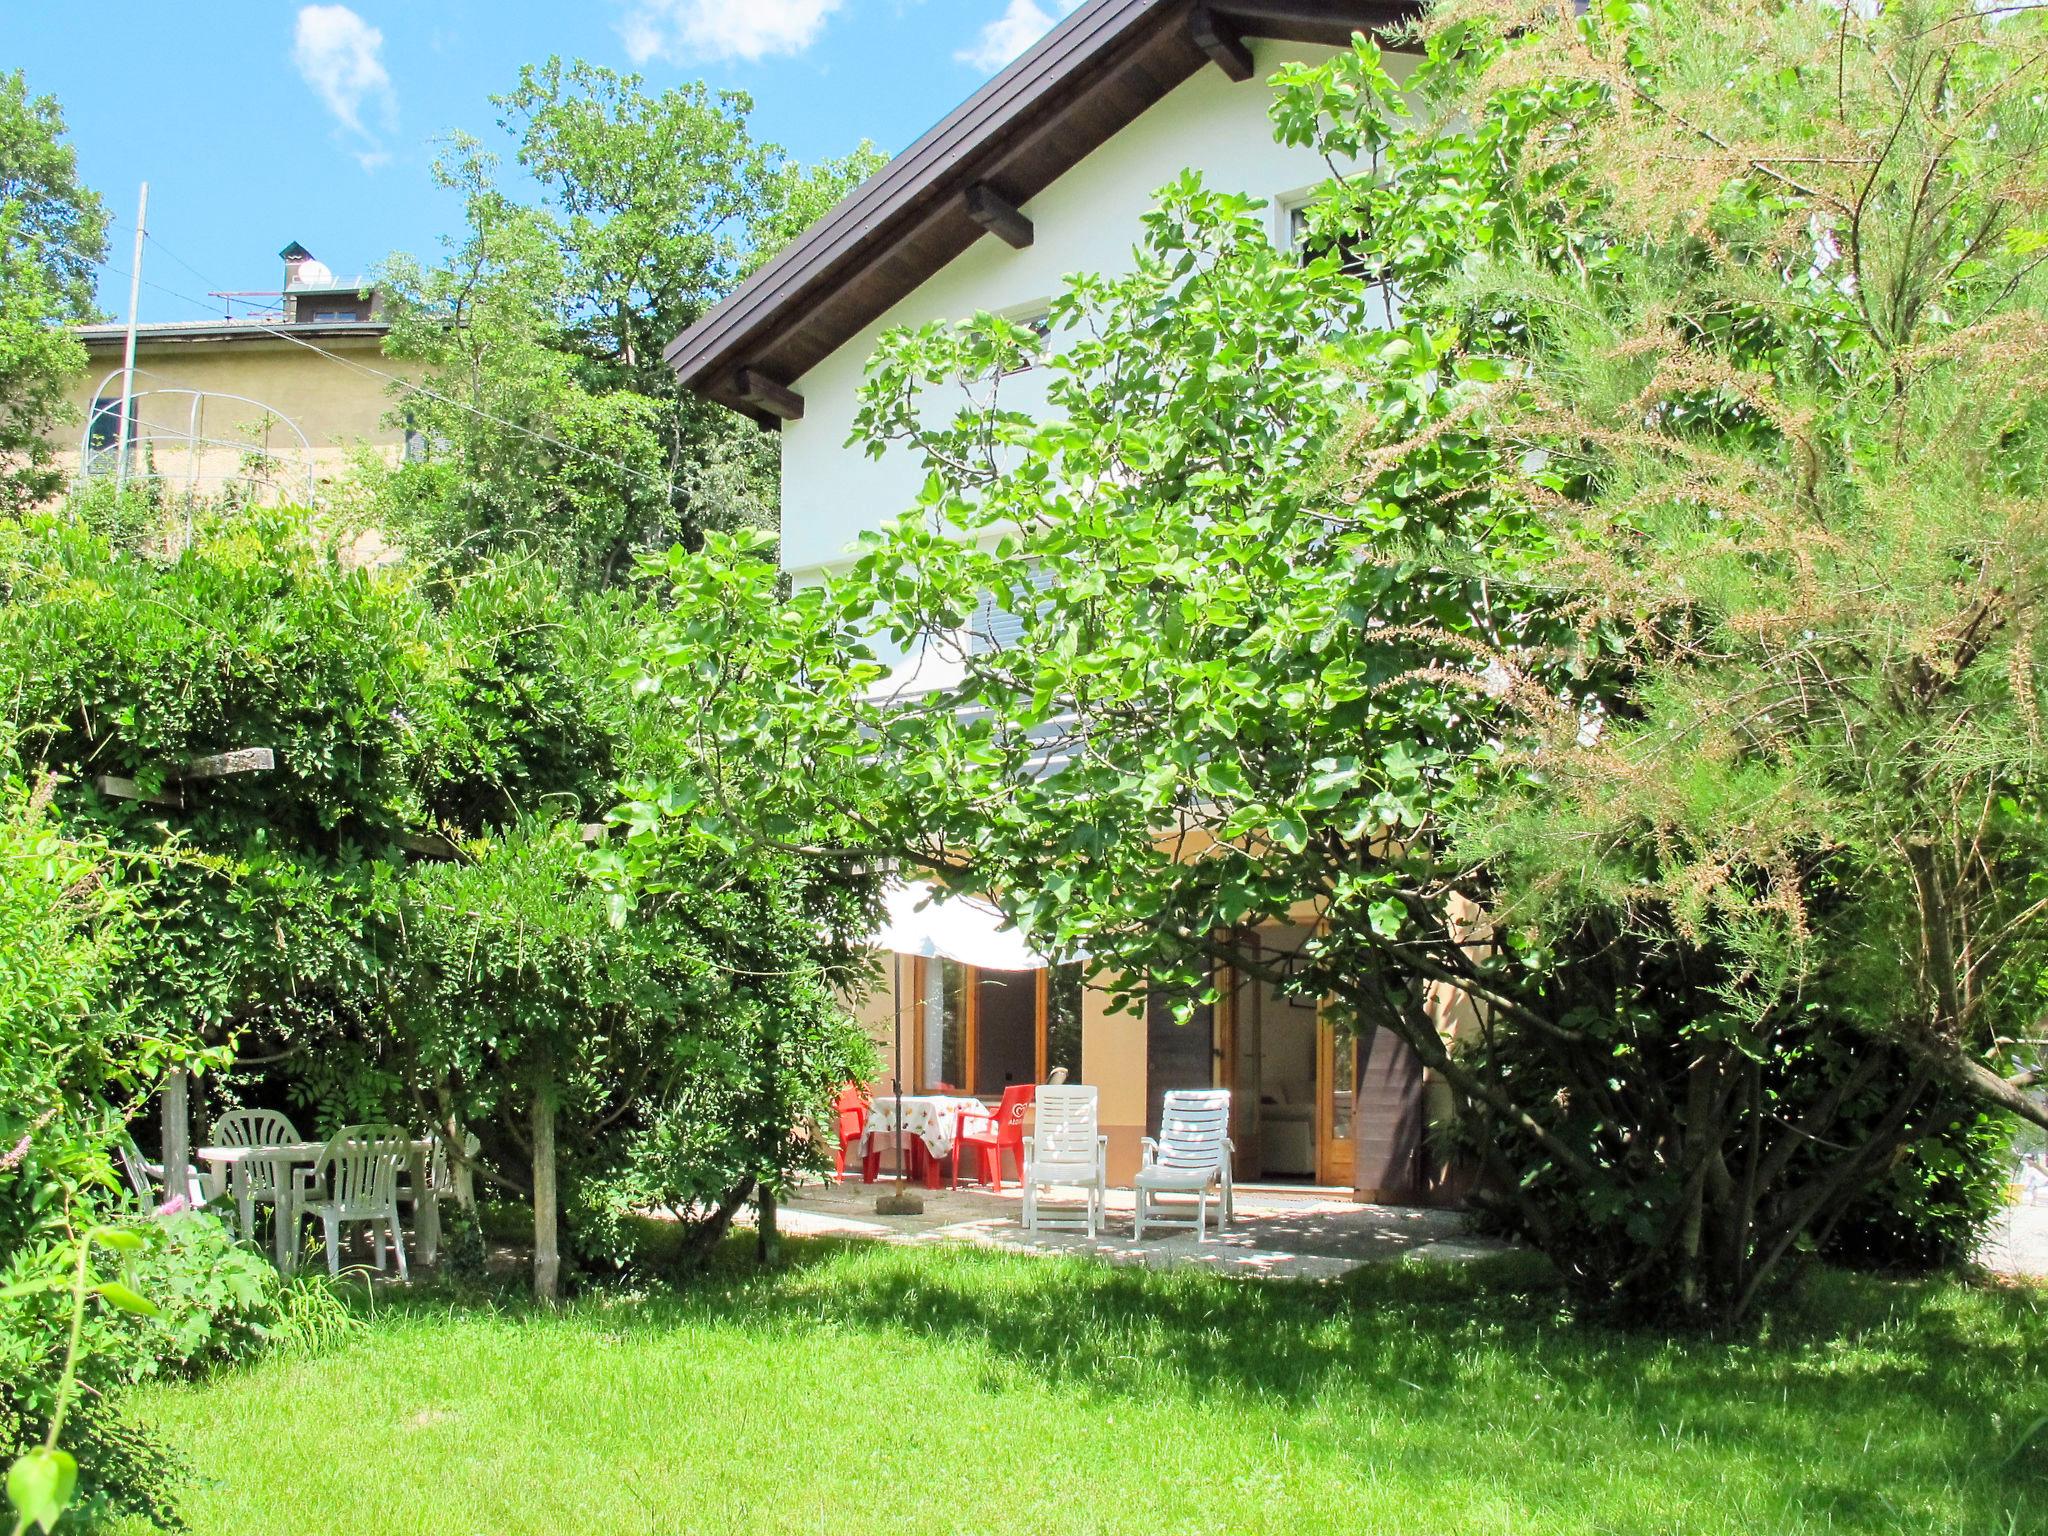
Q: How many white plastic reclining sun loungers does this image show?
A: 2